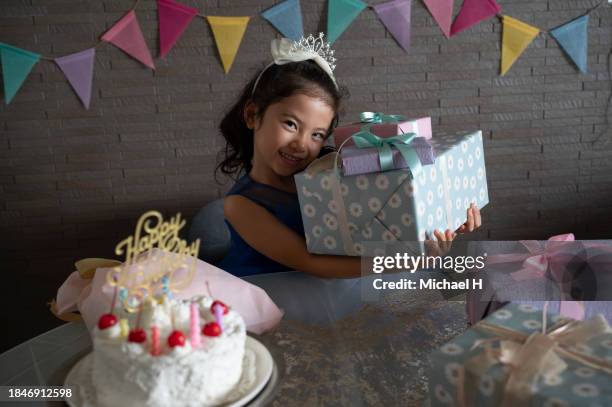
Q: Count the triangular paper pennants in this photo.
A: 12